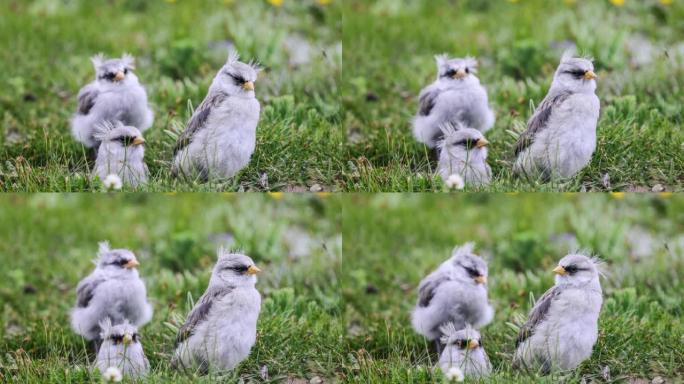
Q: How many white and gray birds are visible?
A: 12